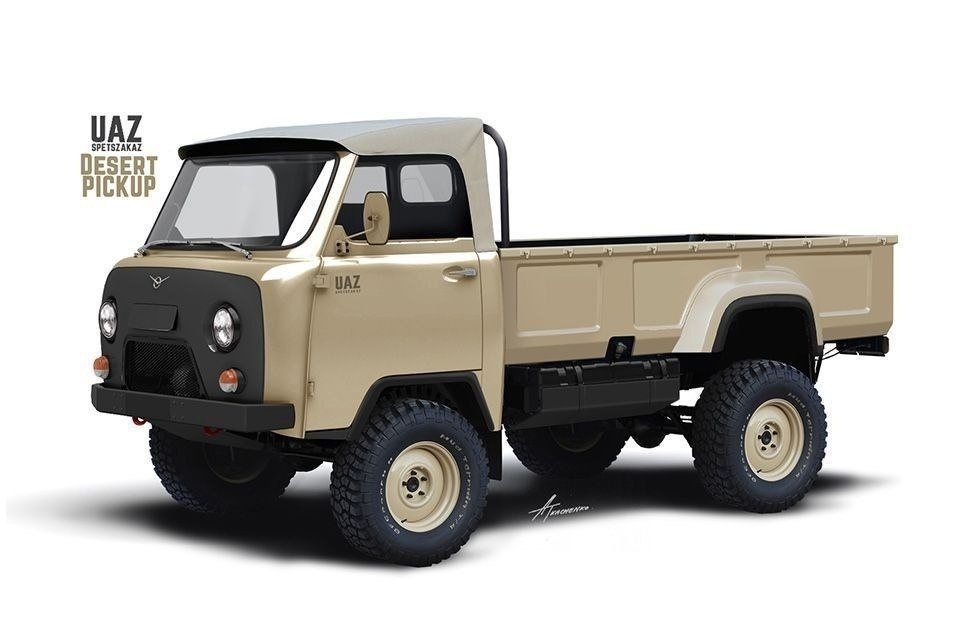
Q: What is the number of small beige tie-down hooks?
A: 10